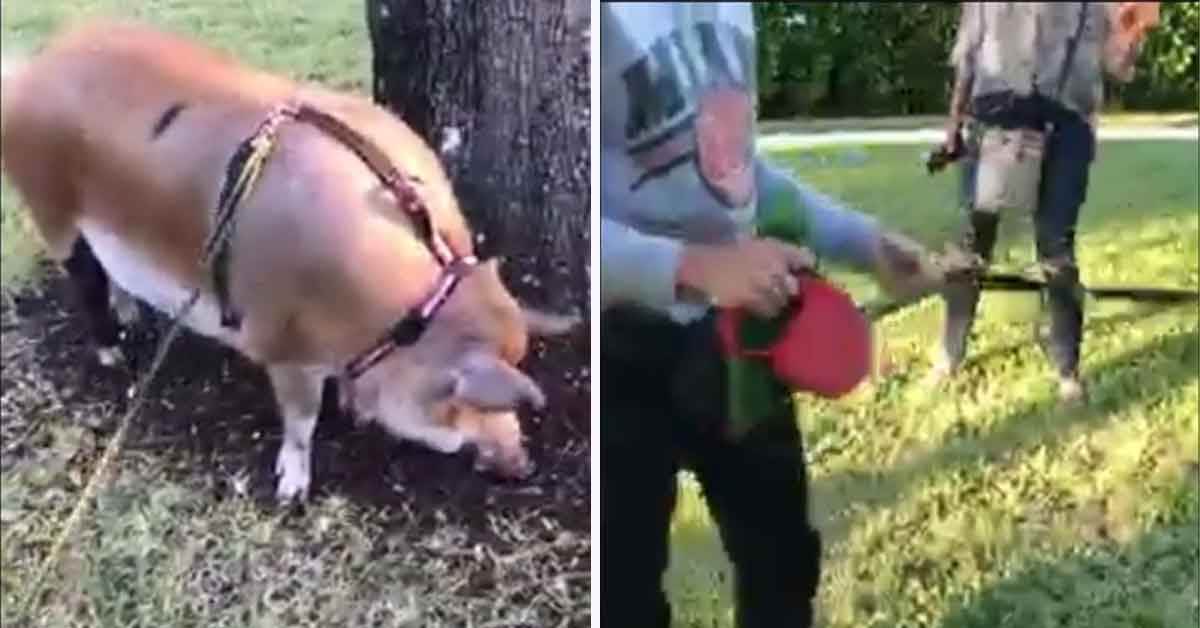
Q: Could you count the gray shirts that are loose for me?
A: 2